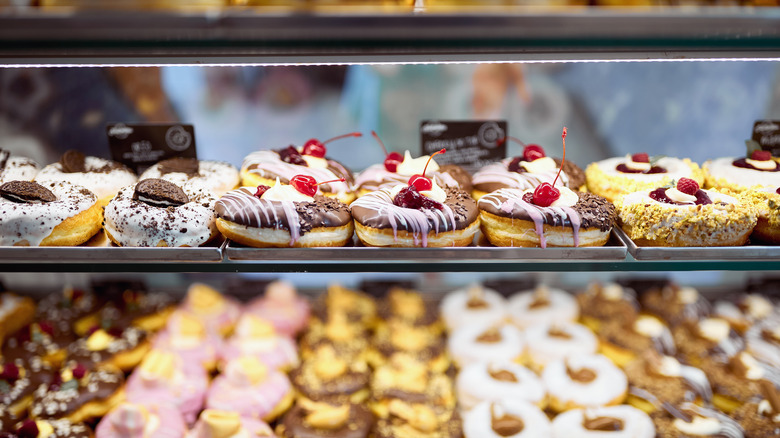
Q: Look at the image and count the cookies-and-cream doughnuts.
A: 5